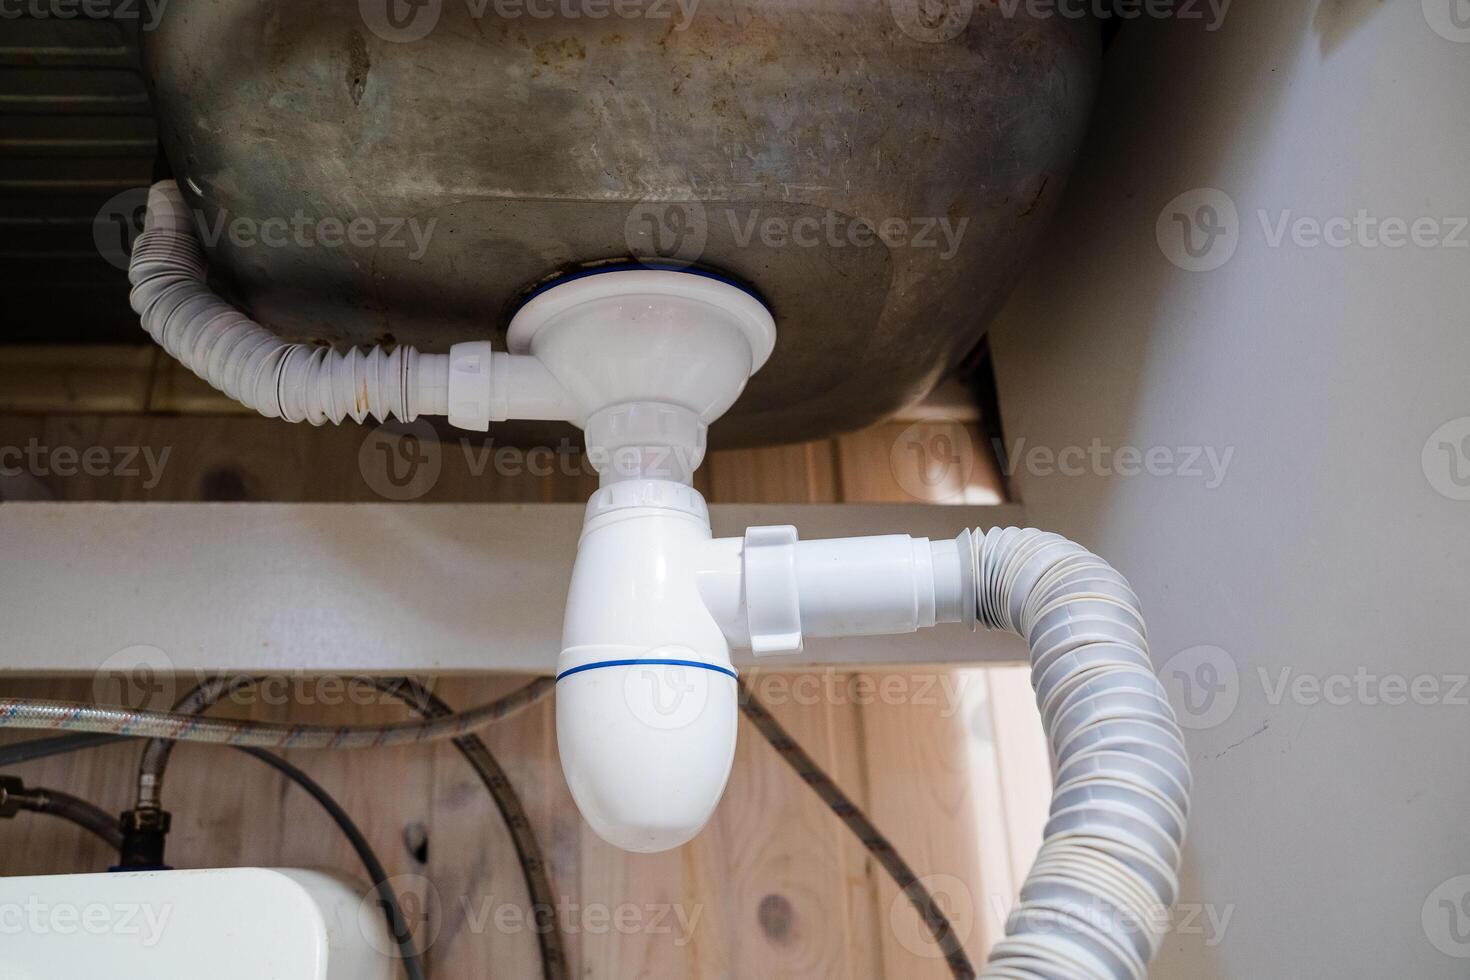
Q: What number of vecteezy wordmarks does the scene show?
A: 15